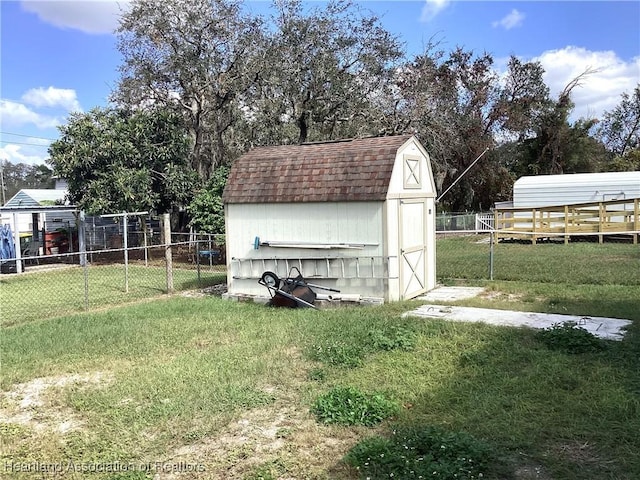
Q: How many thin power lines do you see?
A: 2